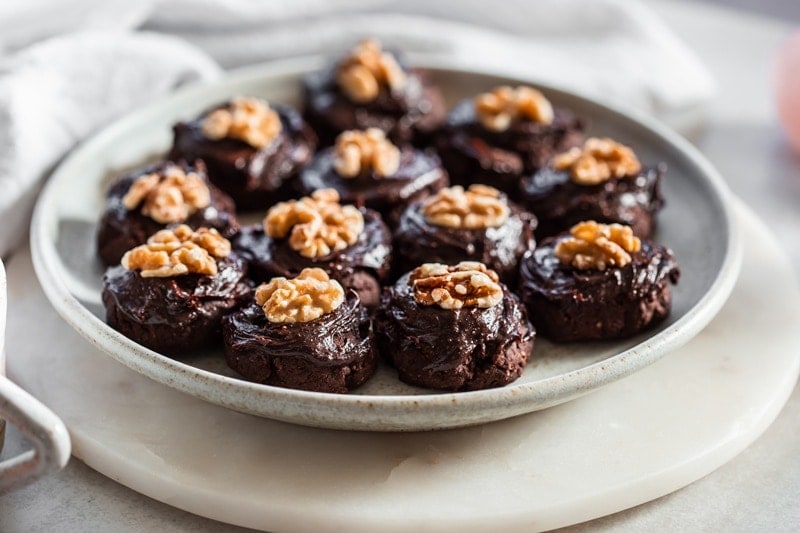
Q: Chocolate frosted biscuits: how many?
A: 12